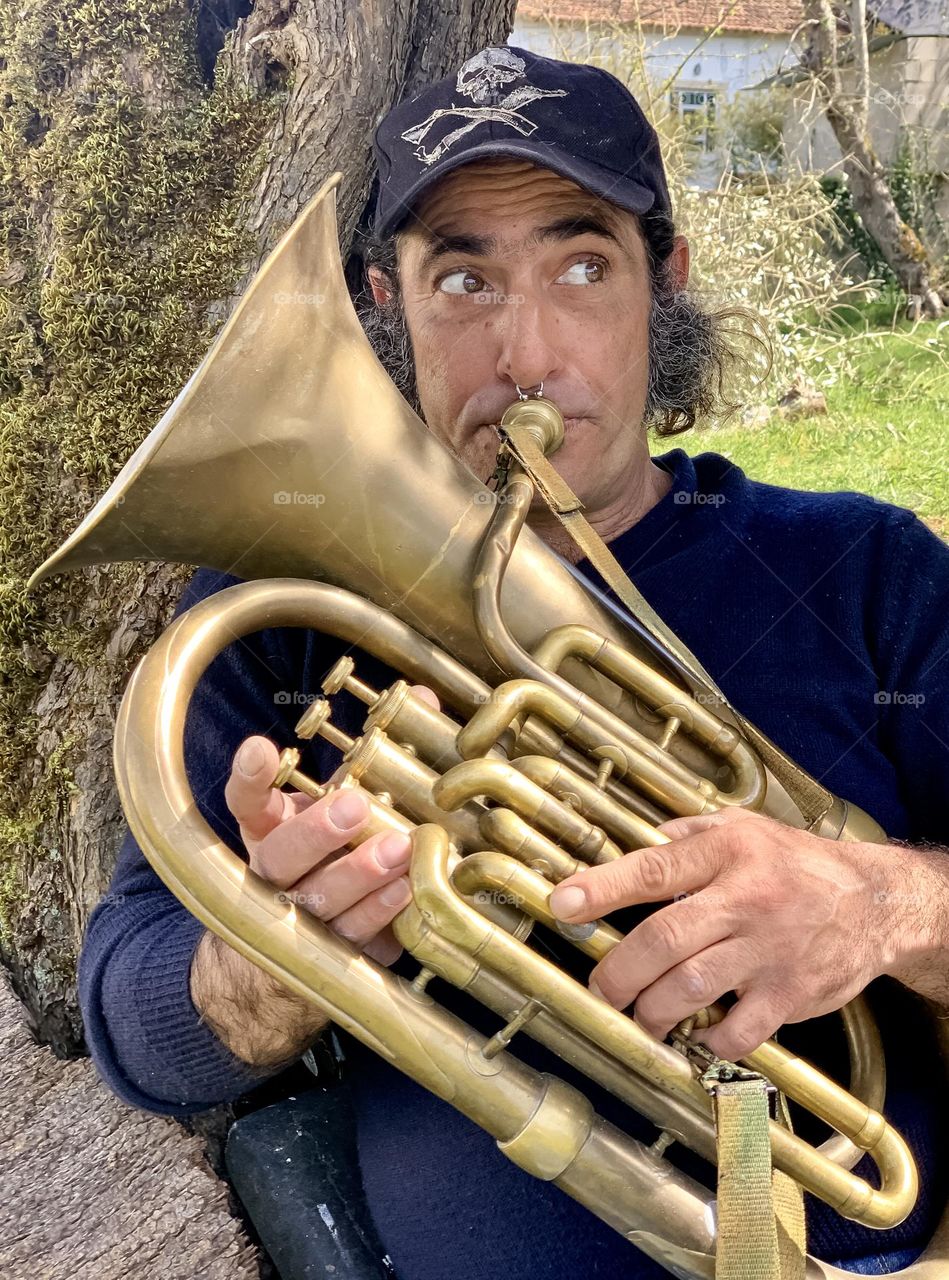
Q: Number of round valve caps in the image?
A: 3